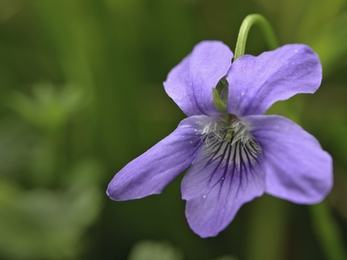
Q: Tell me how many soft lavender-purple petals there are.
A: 5